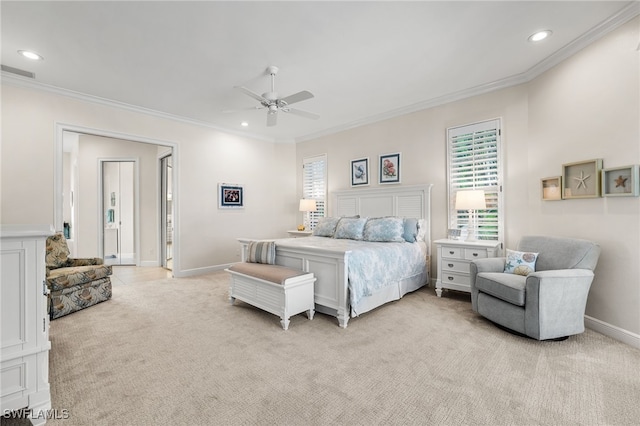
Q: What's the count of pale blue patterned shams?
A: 3